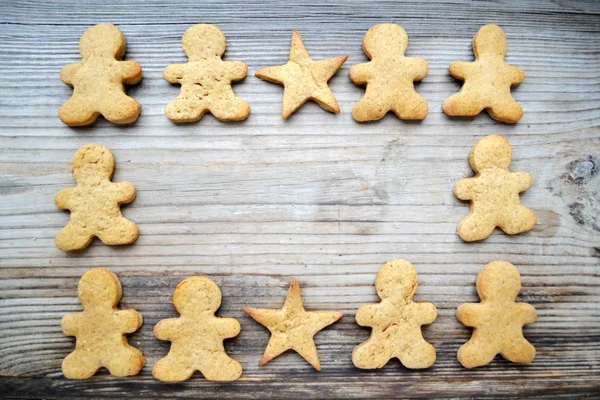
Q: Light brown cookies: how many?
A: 12